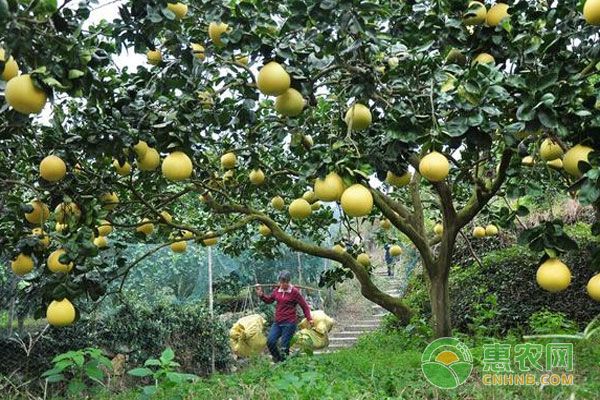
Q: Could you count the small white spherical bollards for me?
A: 0